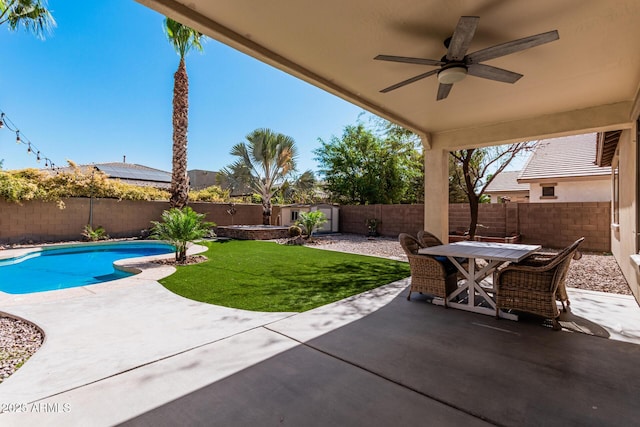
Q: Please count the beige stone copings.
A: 1